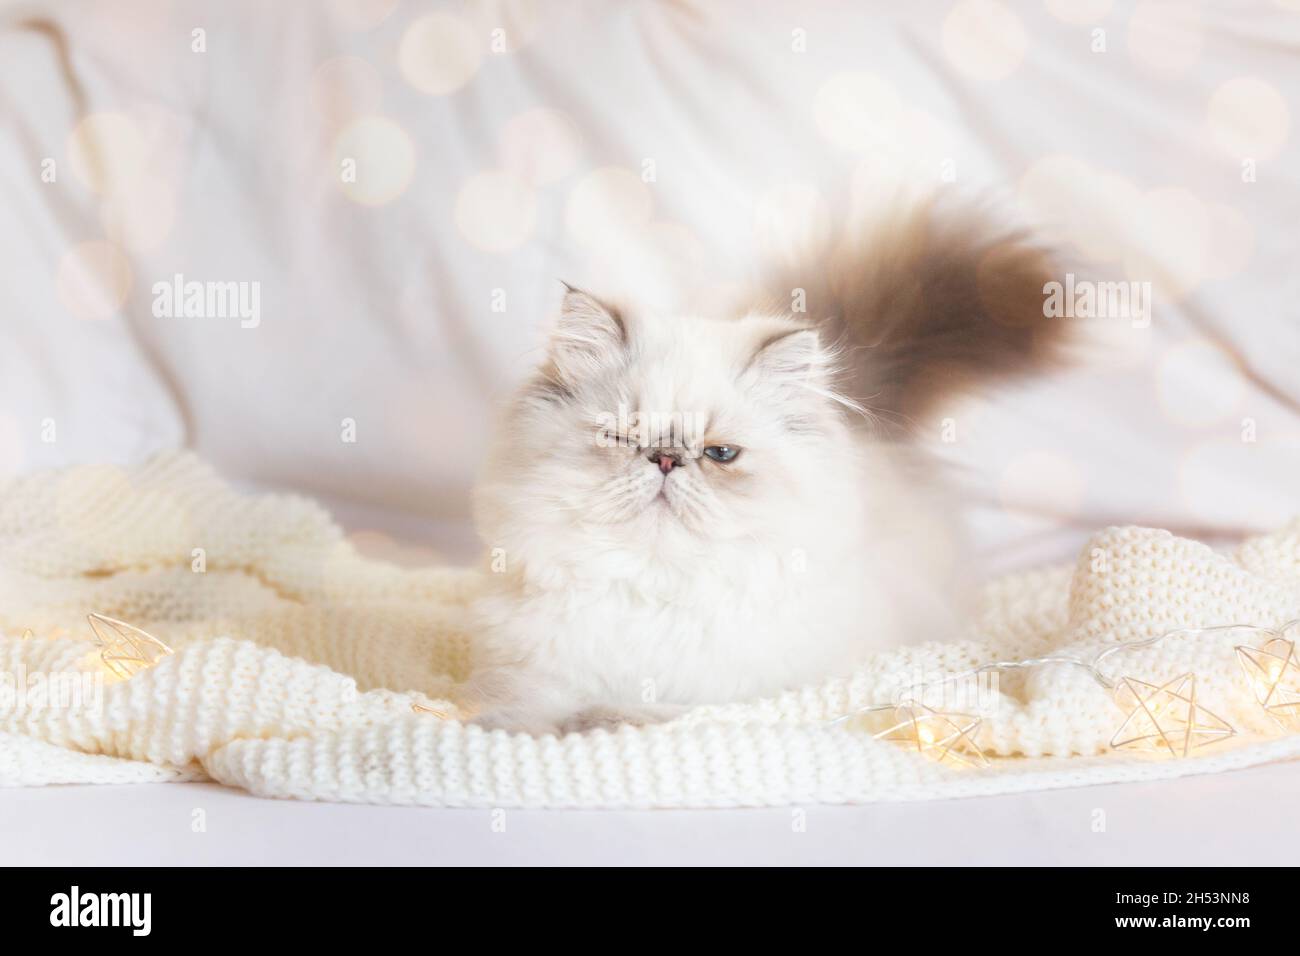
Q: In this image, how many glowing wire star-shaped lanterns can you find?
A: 4